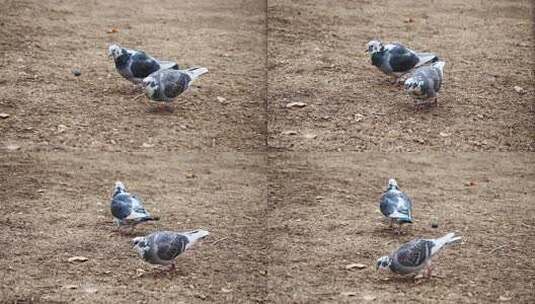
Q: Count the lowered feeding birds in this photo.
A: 4